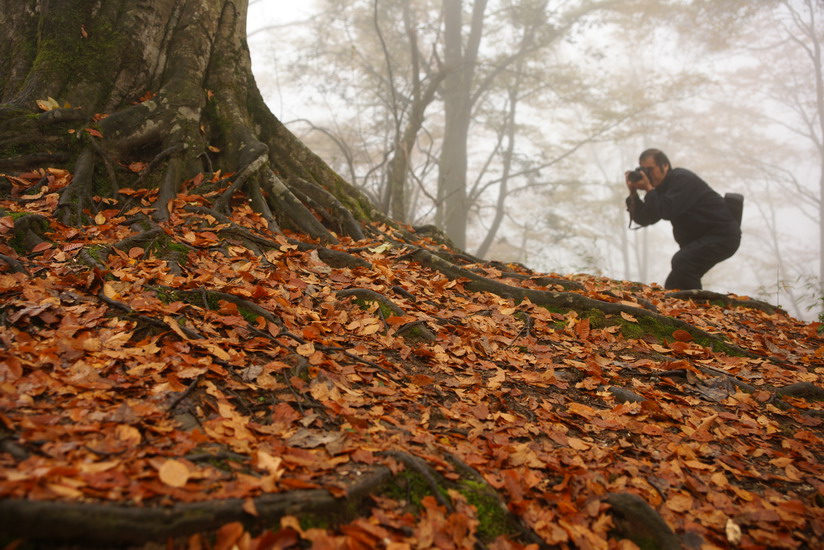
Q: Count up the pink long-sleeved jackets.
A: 0